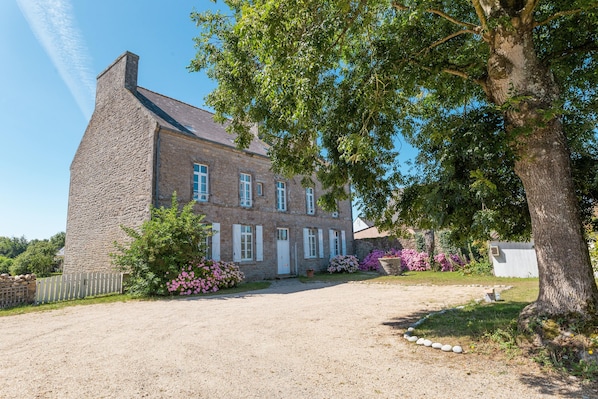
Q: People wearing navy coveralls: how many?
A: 0